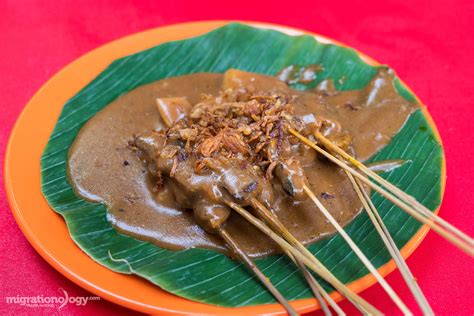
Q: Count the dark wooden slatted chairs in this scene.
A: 0